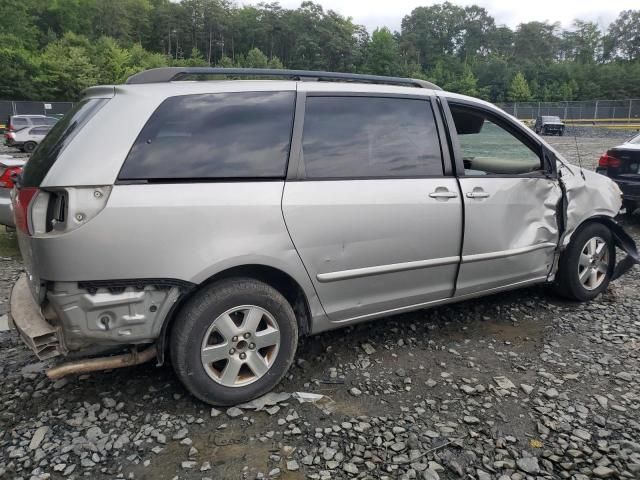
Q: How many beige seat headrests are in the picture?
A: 0